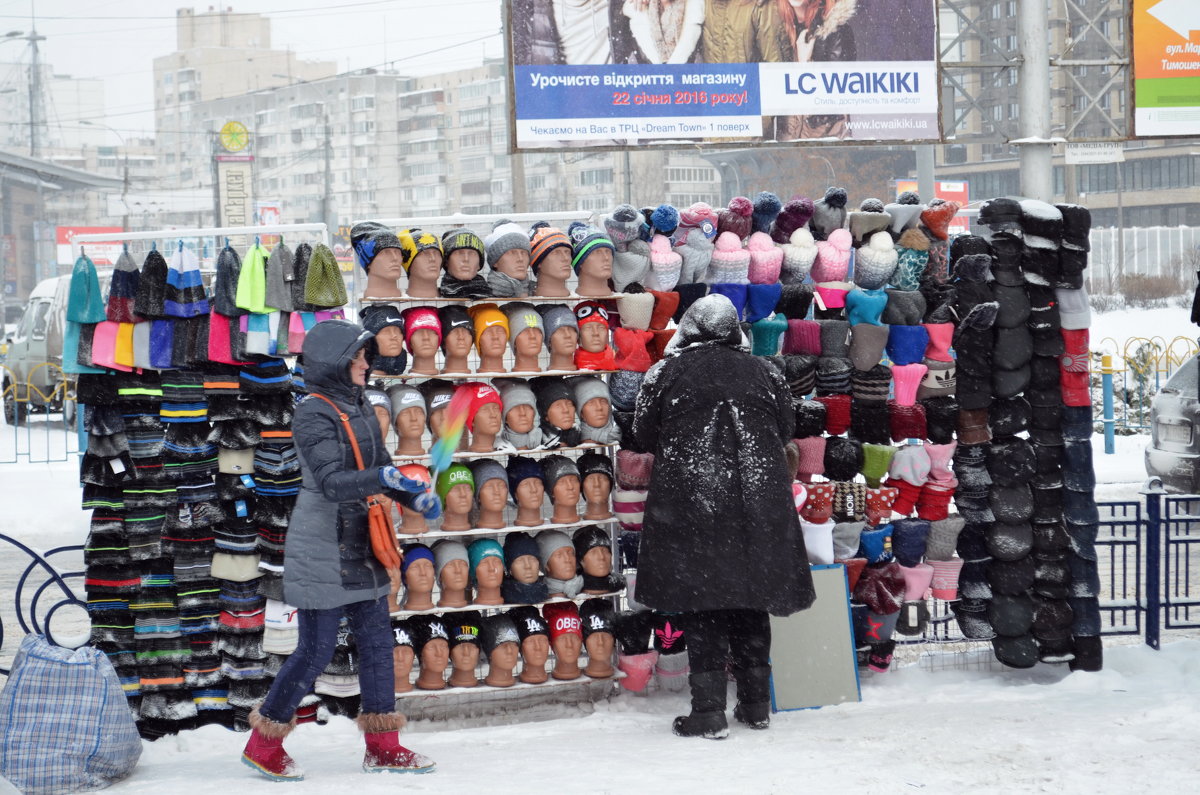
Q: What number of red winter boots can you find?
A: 2